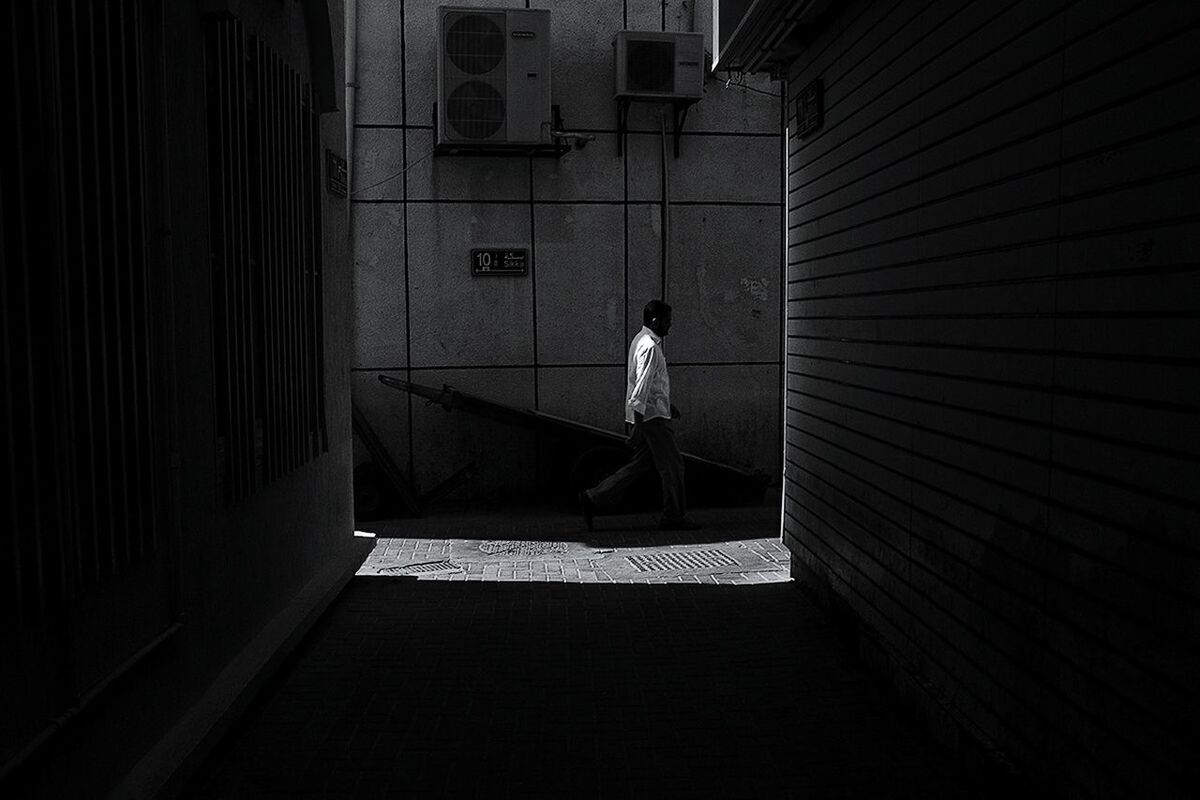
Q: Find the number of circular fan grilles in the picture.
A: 2